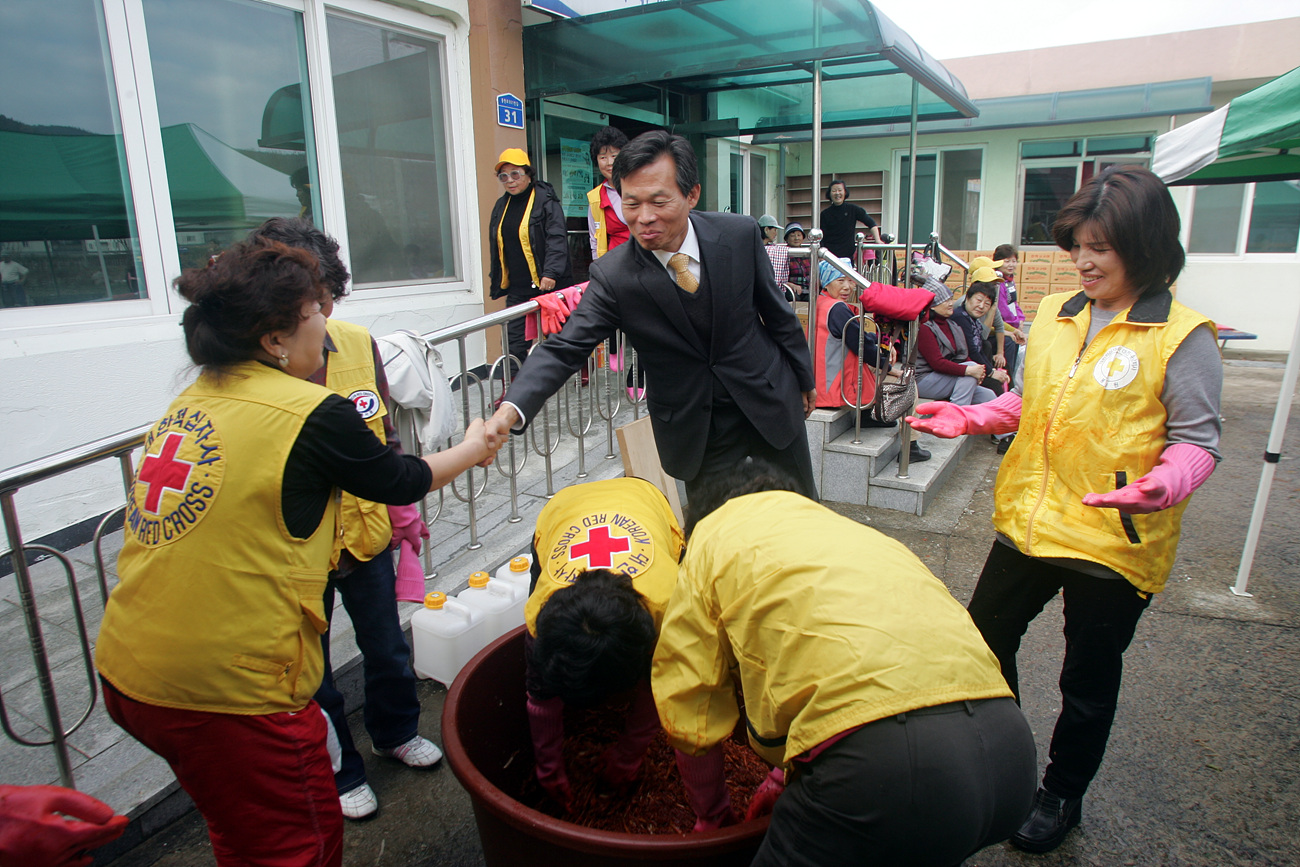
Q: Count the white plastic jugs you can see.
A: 3